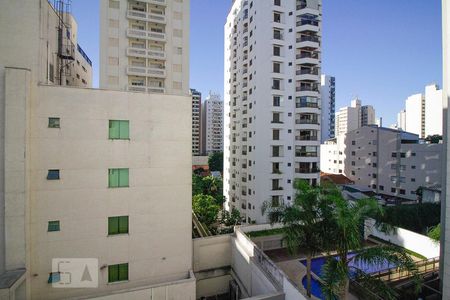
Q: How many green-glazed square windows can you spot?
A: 4